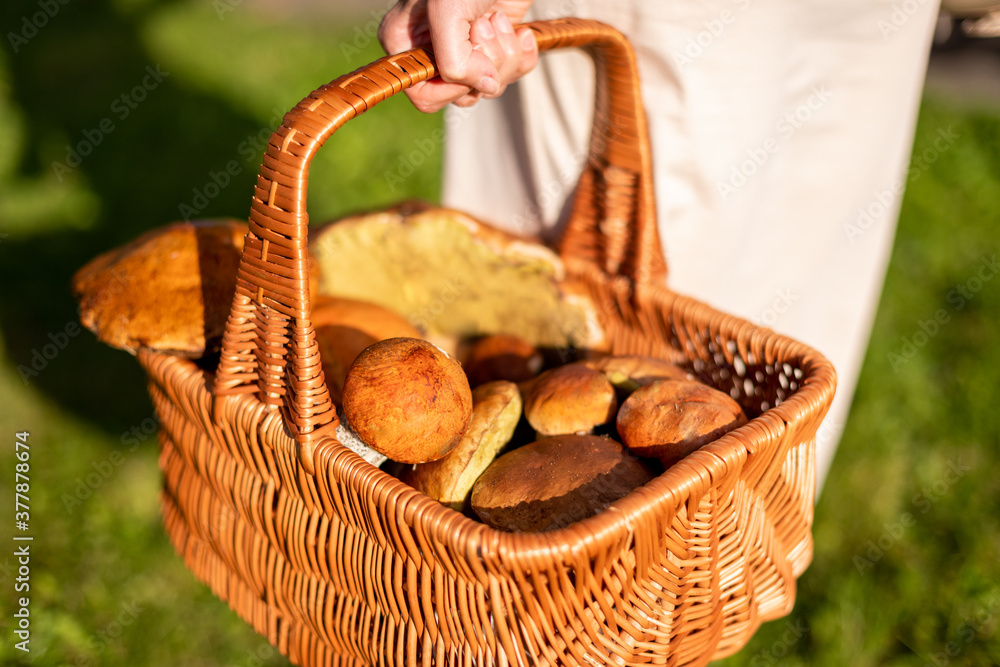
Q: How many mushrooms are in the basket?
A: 10